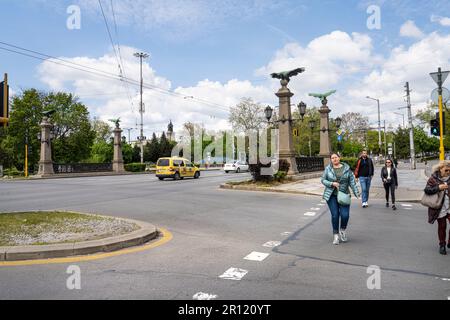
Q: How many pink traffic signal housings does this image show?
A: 0